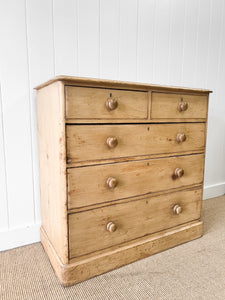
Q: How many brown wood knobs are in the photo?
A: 8